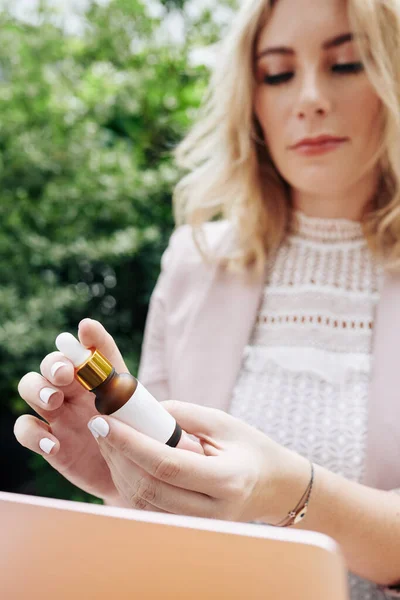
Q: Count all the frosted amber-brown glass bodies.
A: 1